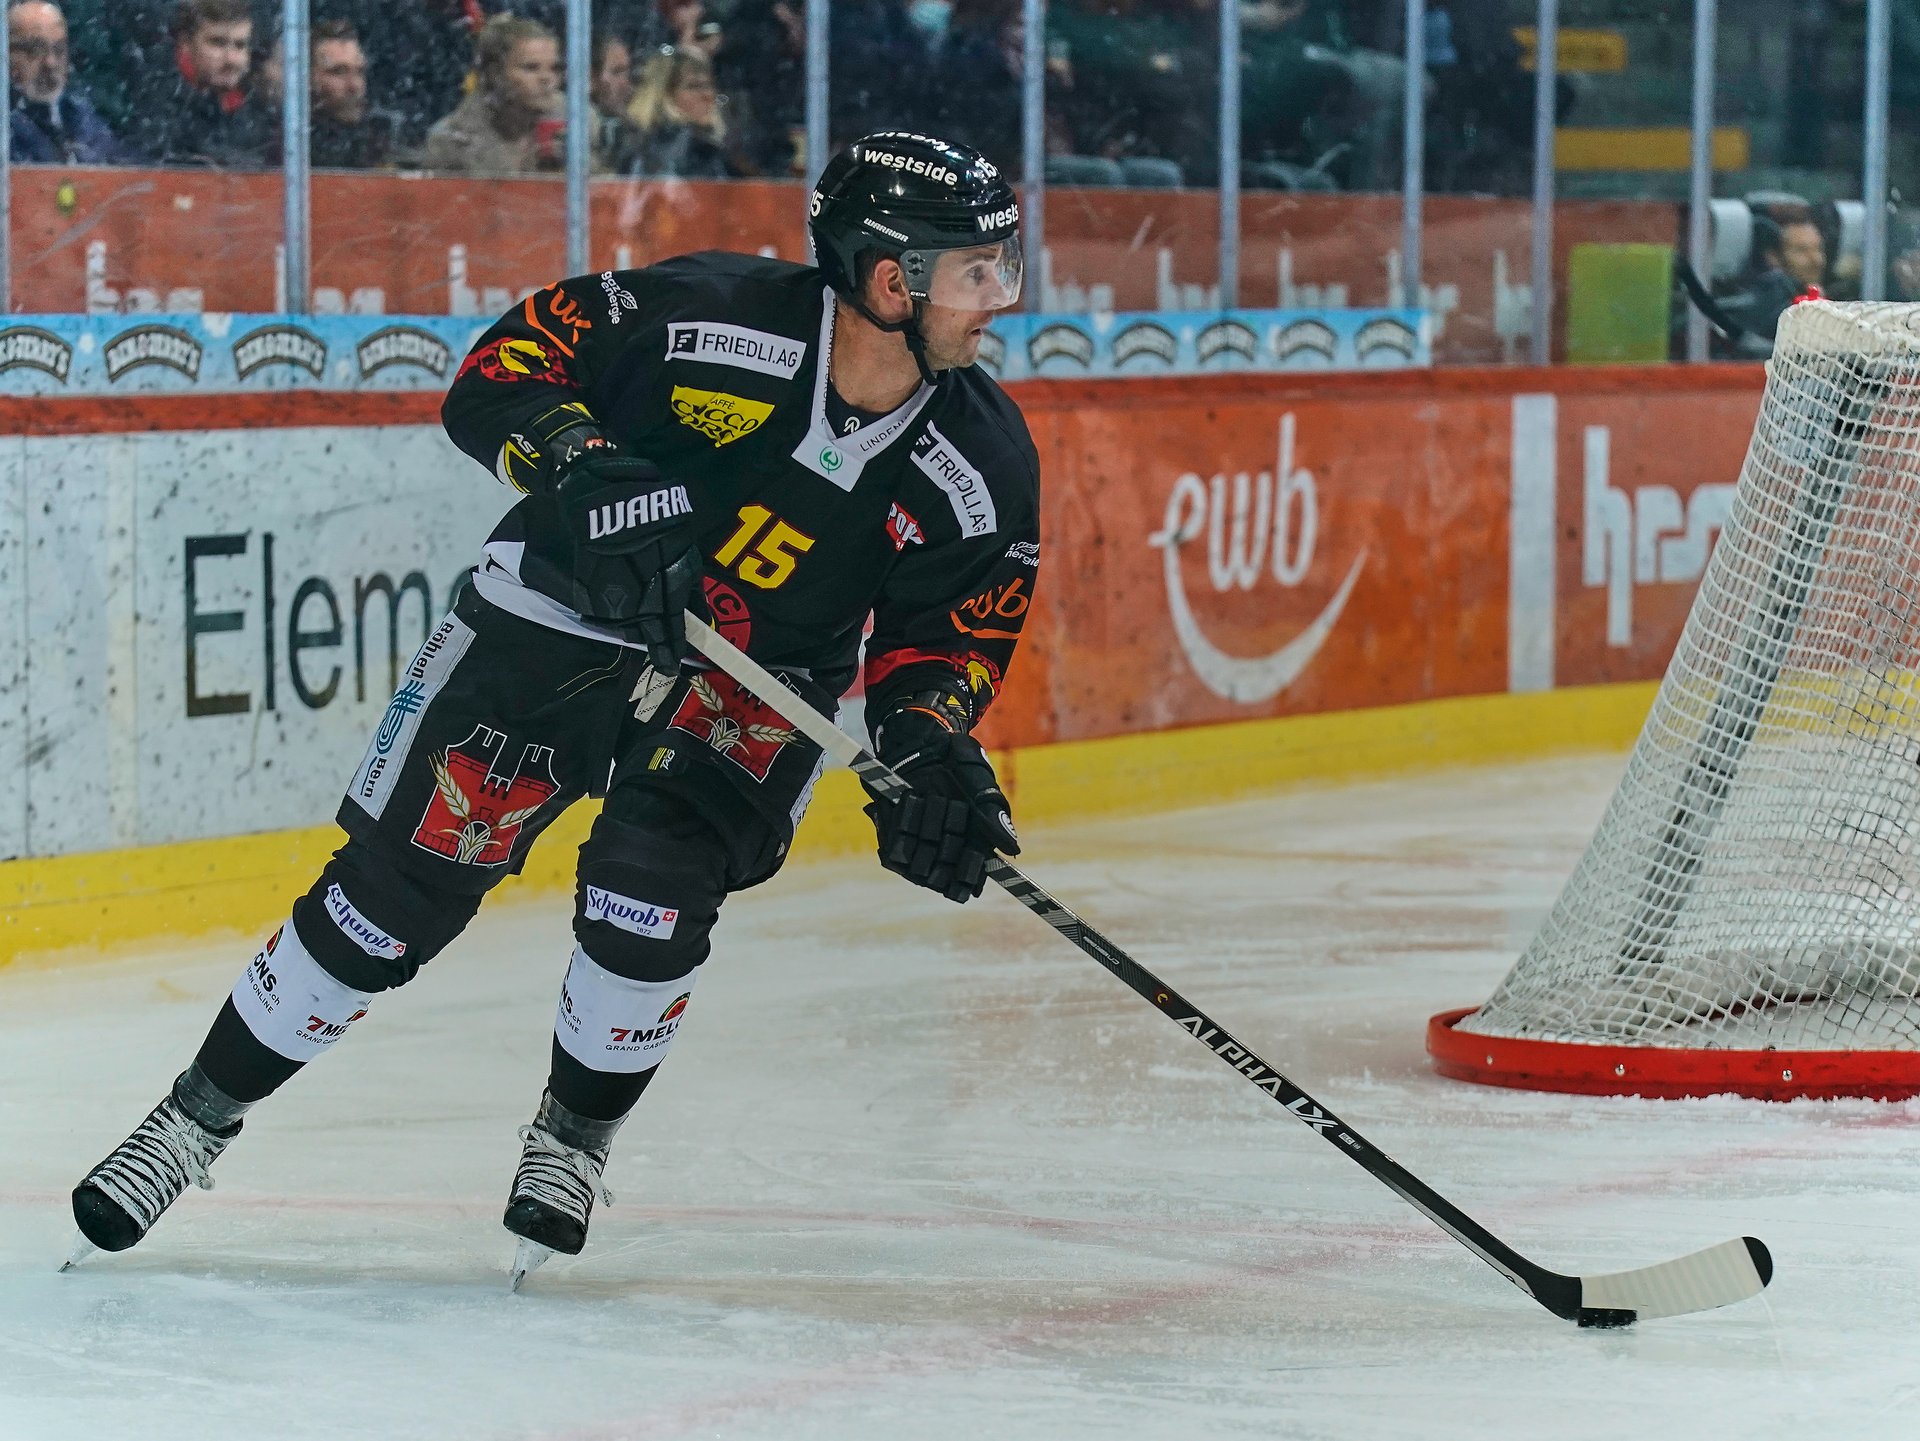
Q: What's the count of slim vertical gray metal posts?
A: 10